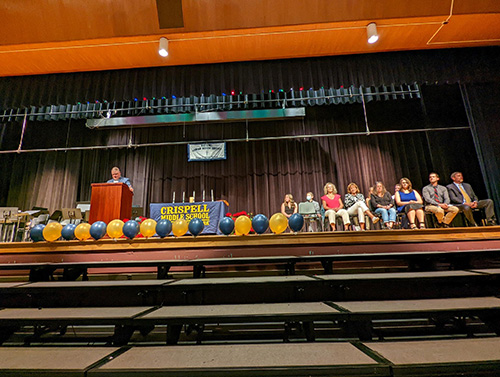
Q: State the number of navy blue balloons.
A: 9